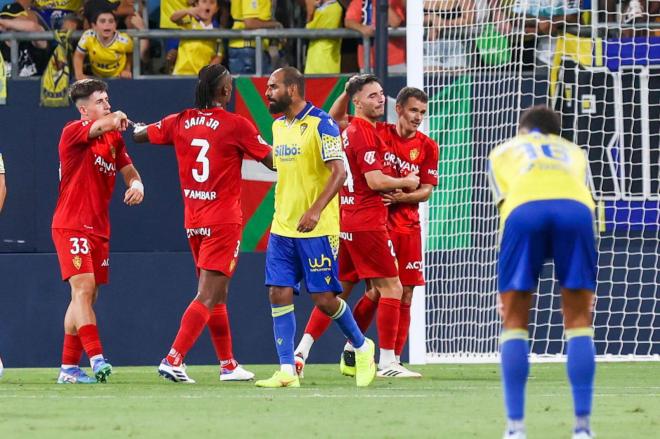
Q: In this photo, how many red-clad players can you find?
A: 4